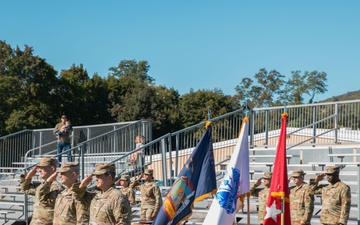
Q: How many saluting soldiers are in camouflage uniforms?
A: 8